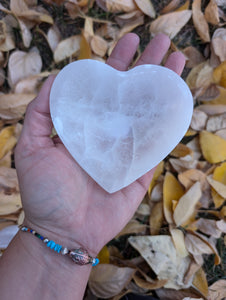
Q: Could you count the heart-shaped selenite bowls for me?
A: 1